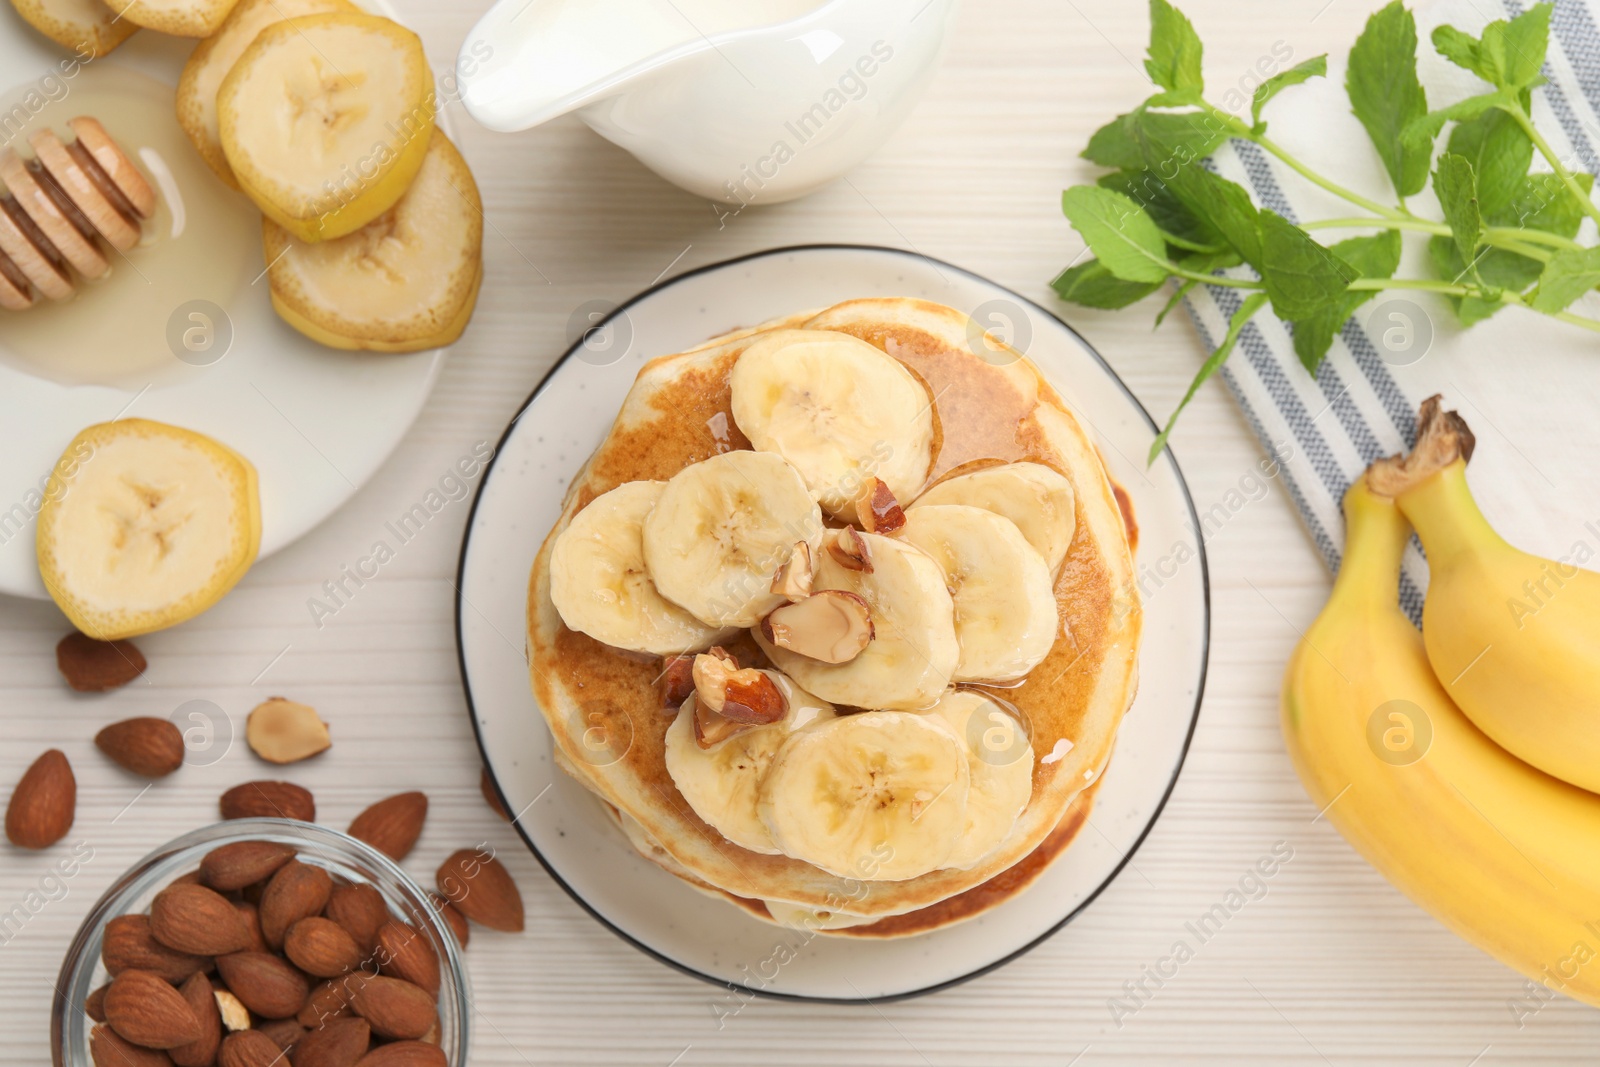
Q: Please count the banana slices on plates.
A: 15